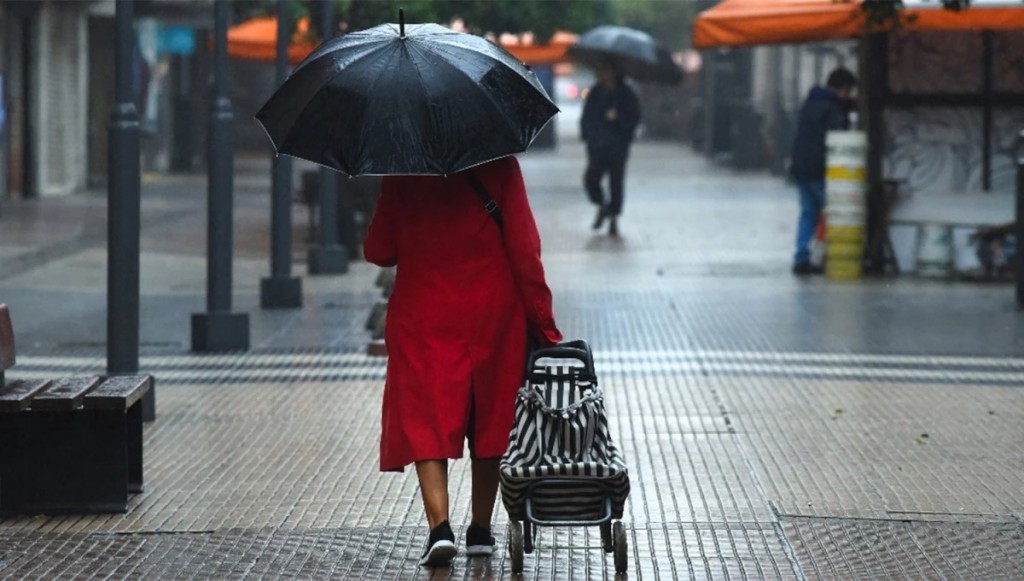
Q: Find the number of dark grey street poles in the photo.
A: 4